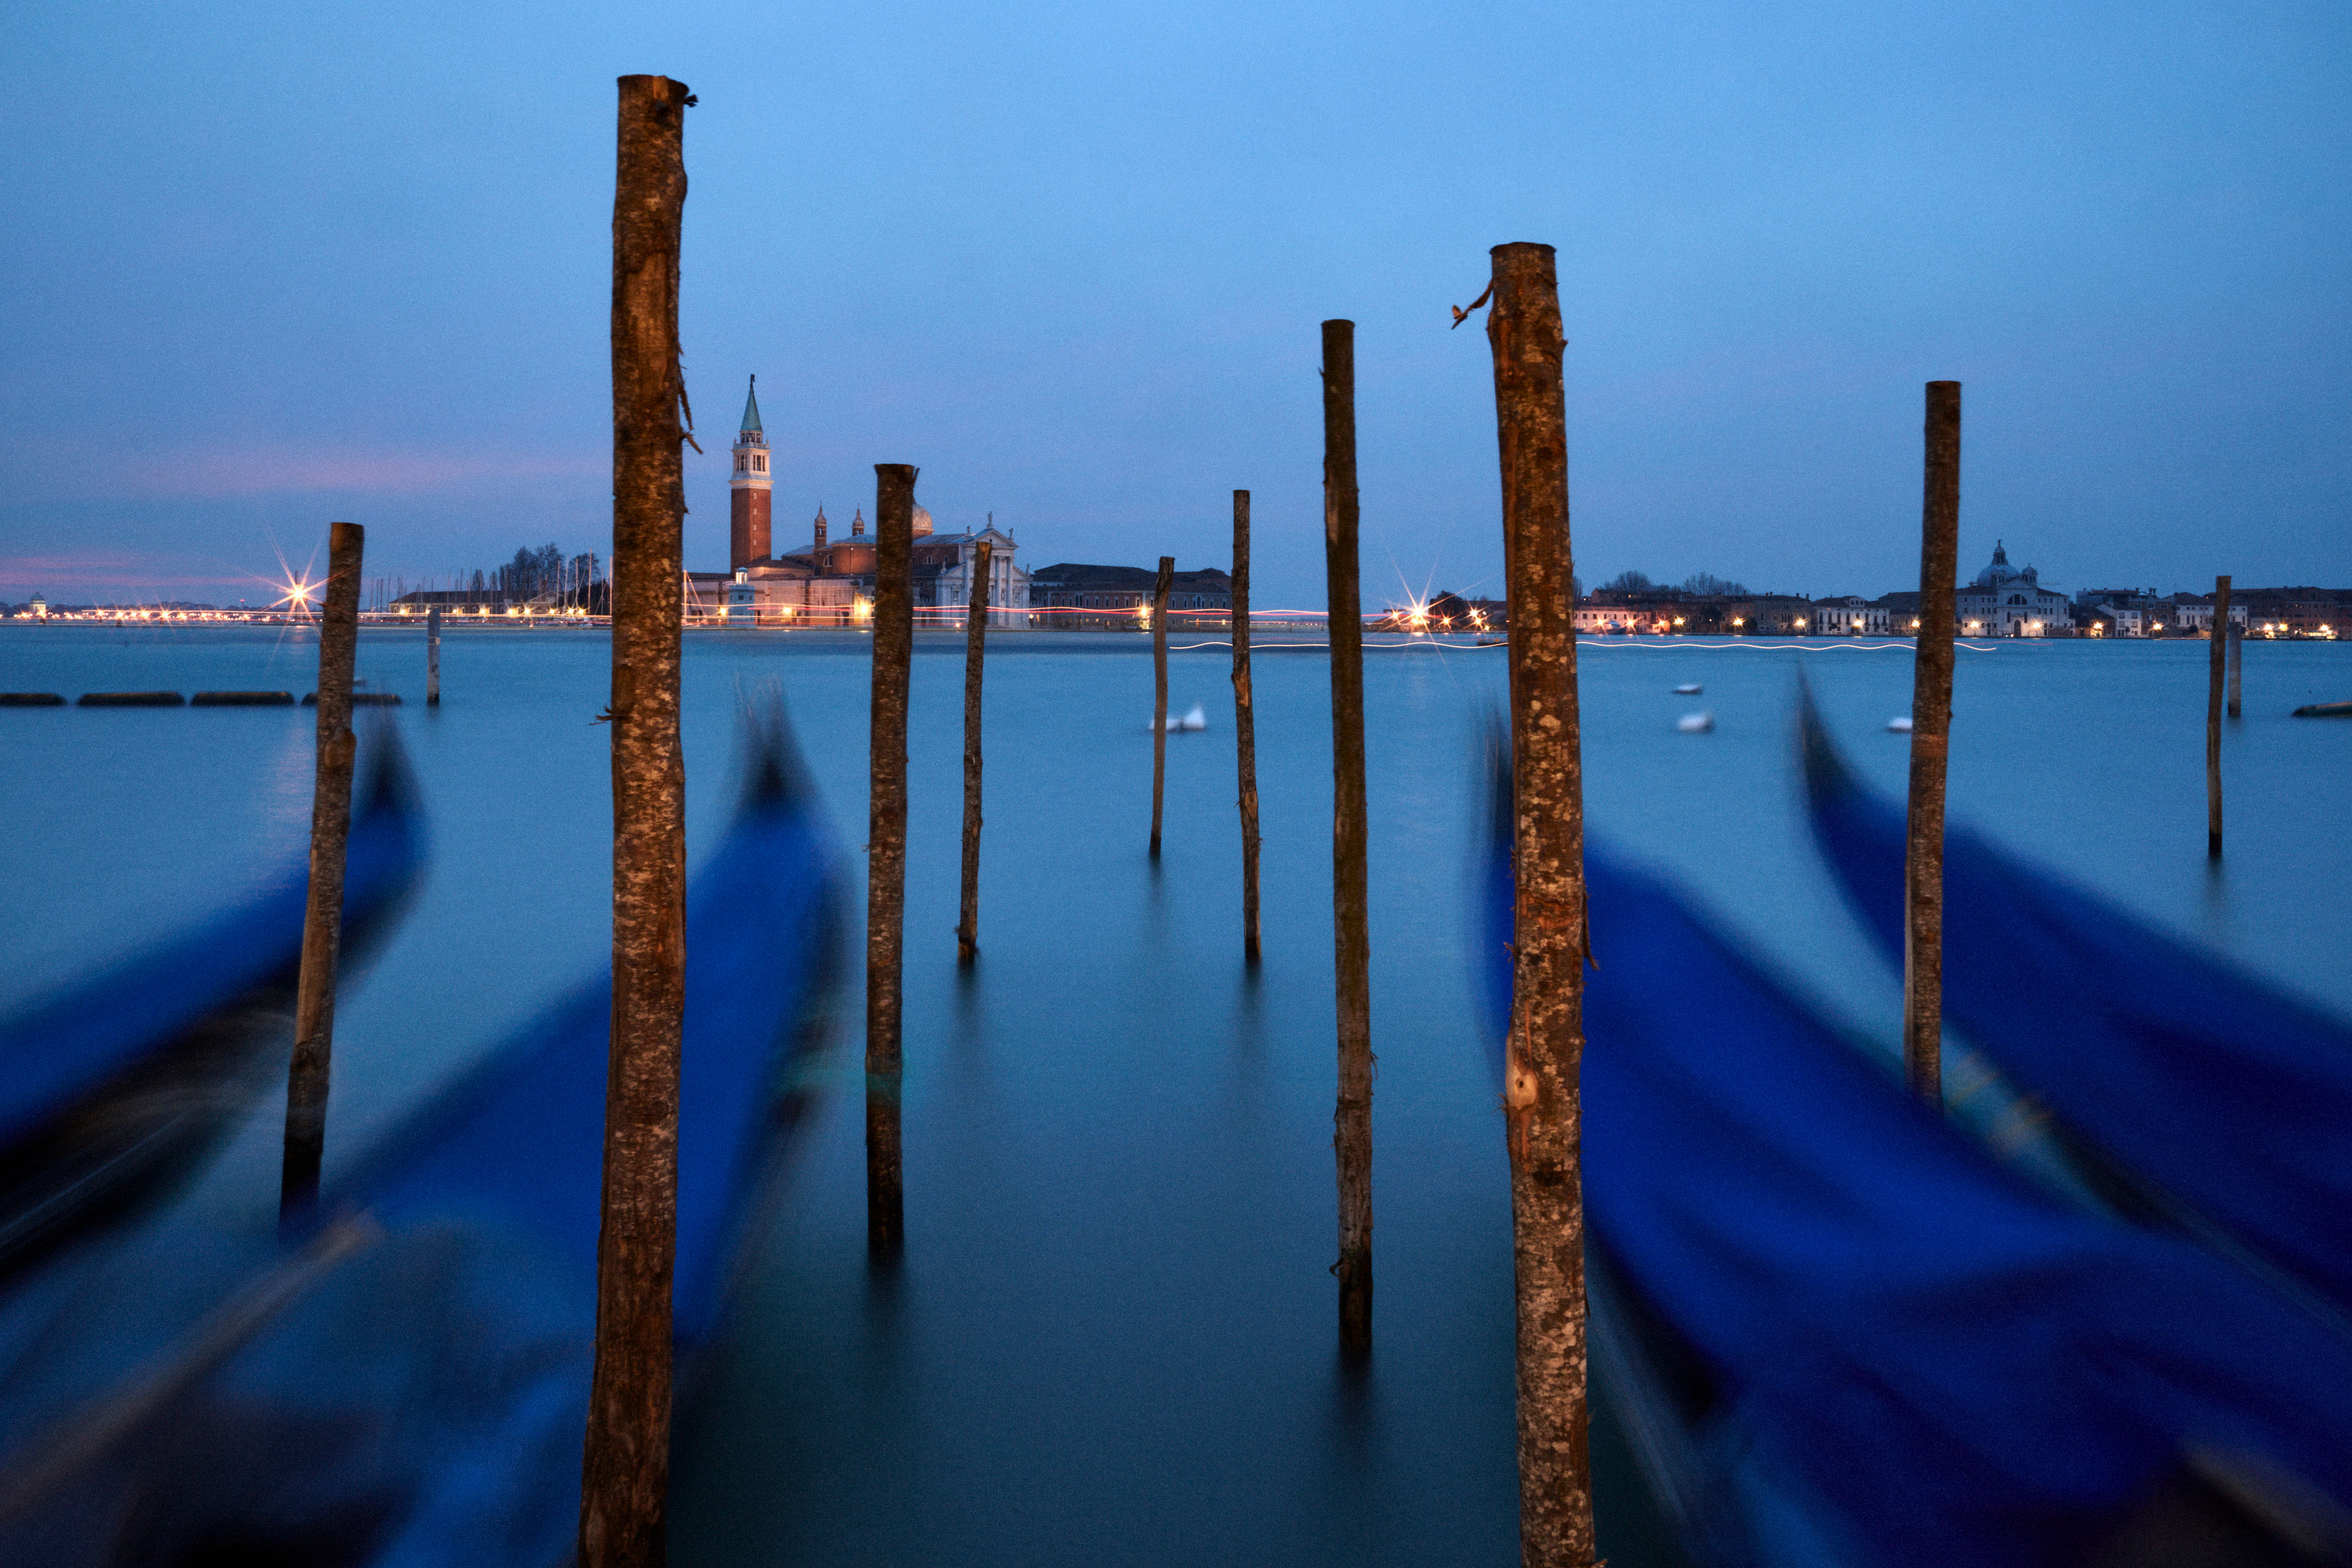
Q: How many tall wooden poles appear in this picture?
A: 10